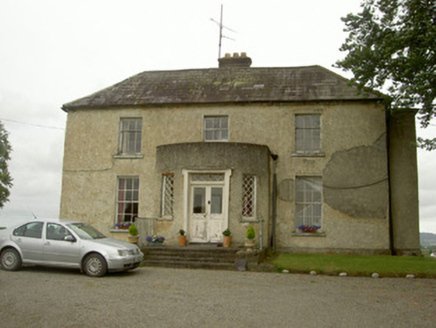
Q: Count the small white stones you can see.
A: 5